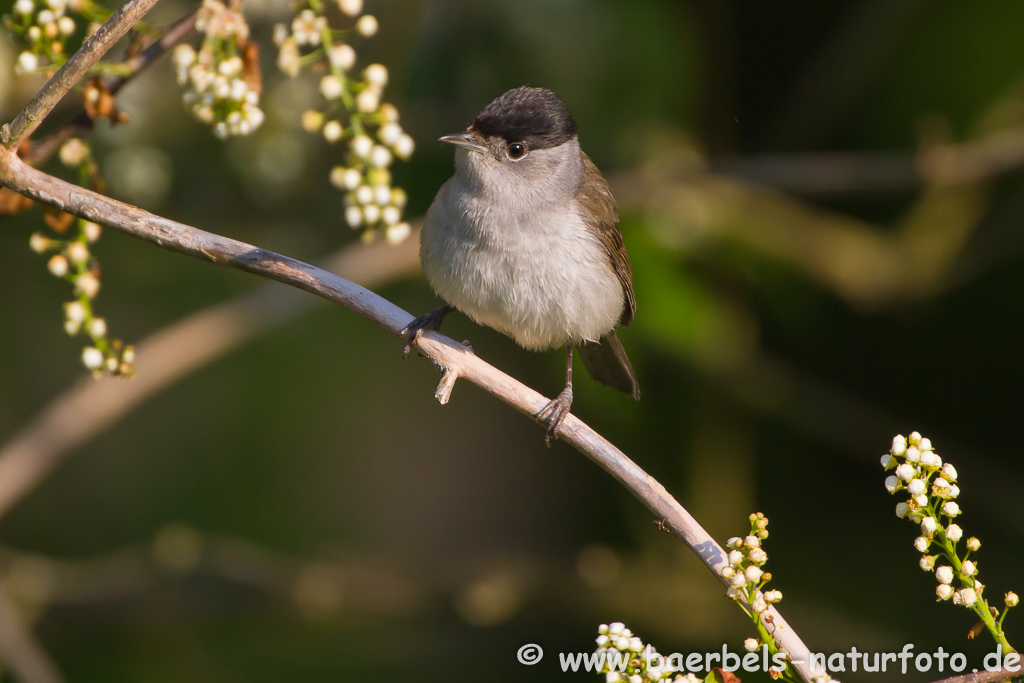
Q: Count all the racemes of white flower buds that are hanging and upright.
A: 7